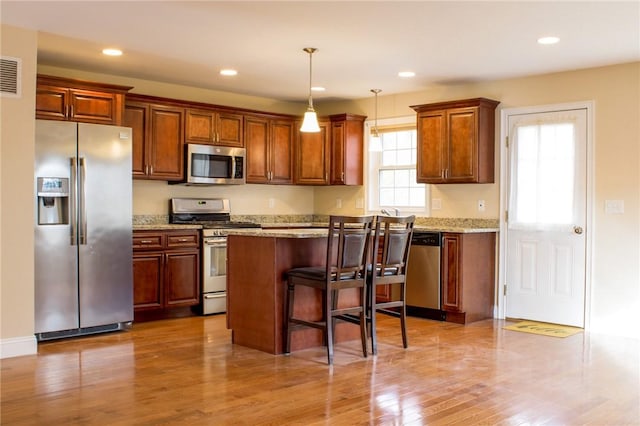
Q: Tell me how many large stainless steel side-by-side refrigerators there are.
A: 1